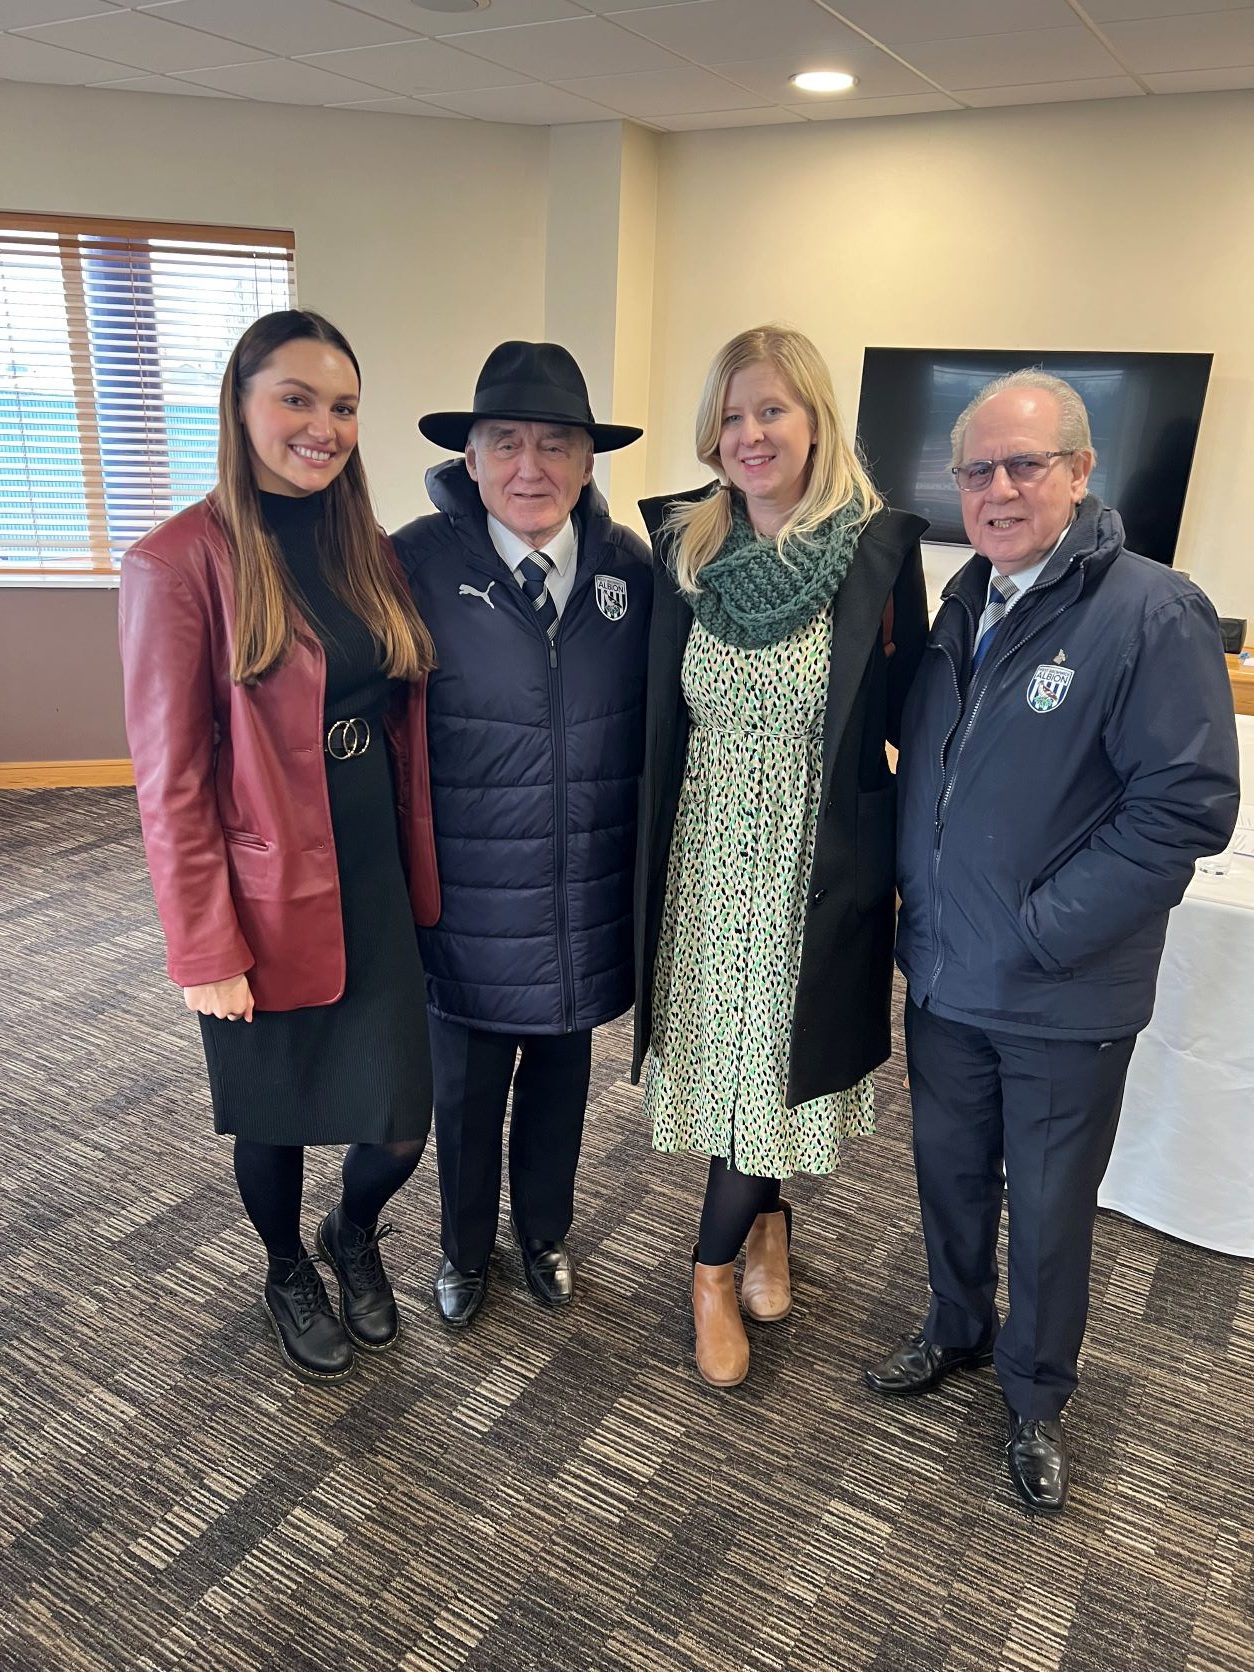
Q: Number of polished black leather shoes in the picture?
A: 4